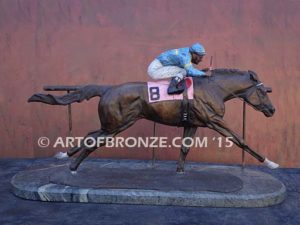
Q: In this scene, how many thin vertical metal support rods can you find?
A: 3